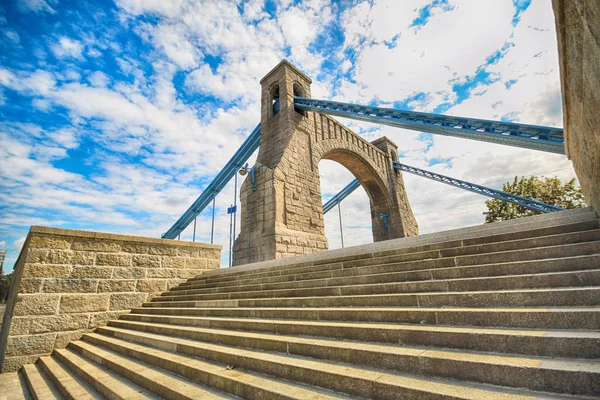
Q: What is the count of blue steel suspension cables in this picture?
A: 4